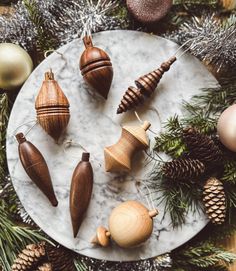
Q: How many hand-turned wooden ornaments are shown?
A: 7